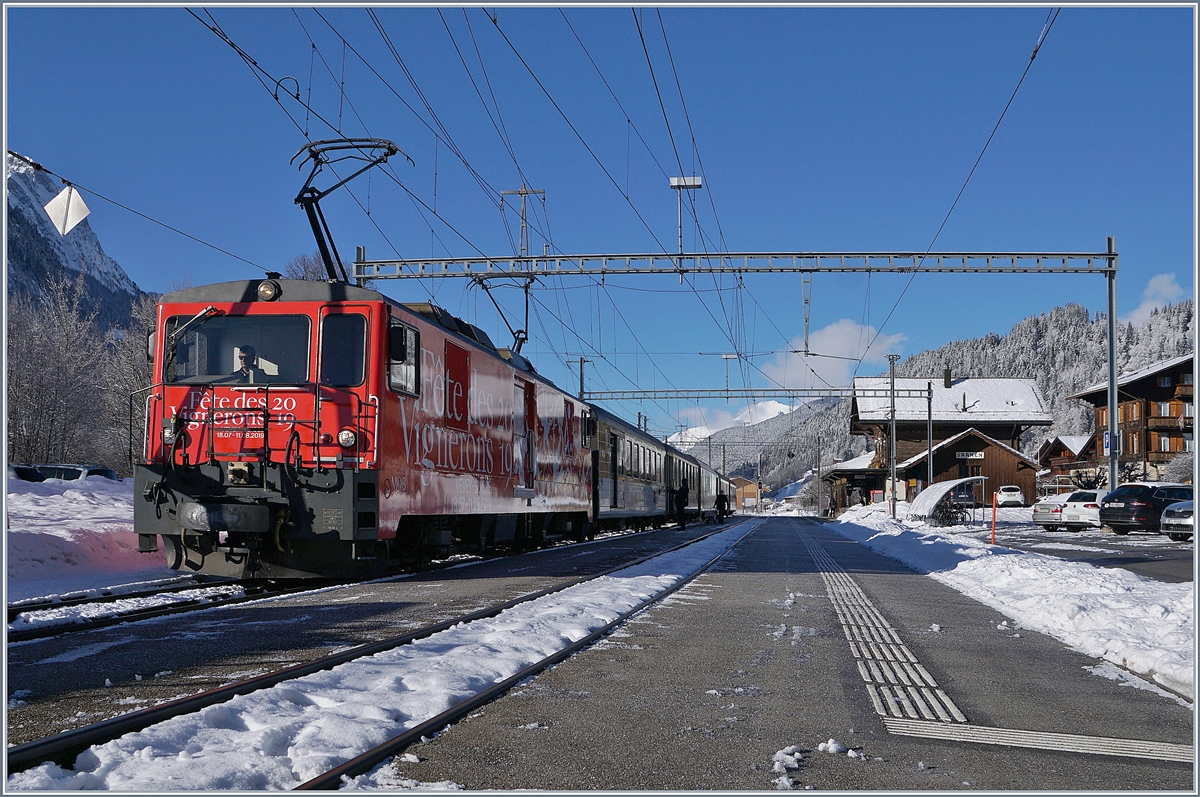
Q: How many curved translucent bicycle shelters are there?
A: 1